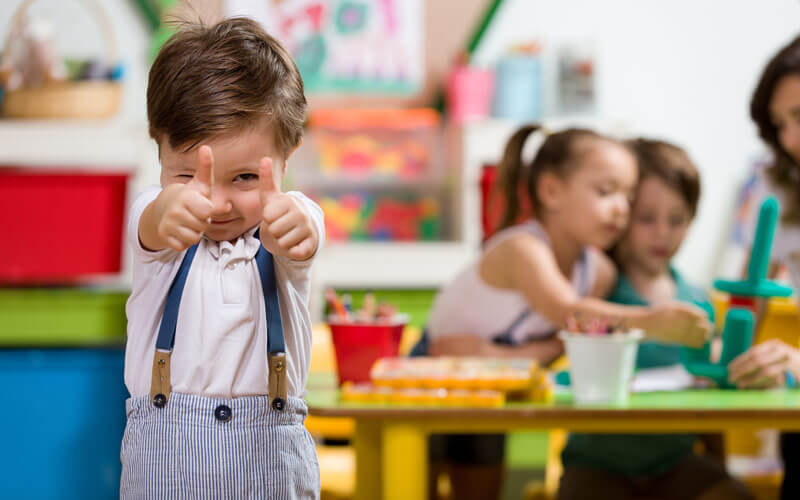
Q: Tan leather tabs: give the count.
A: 2